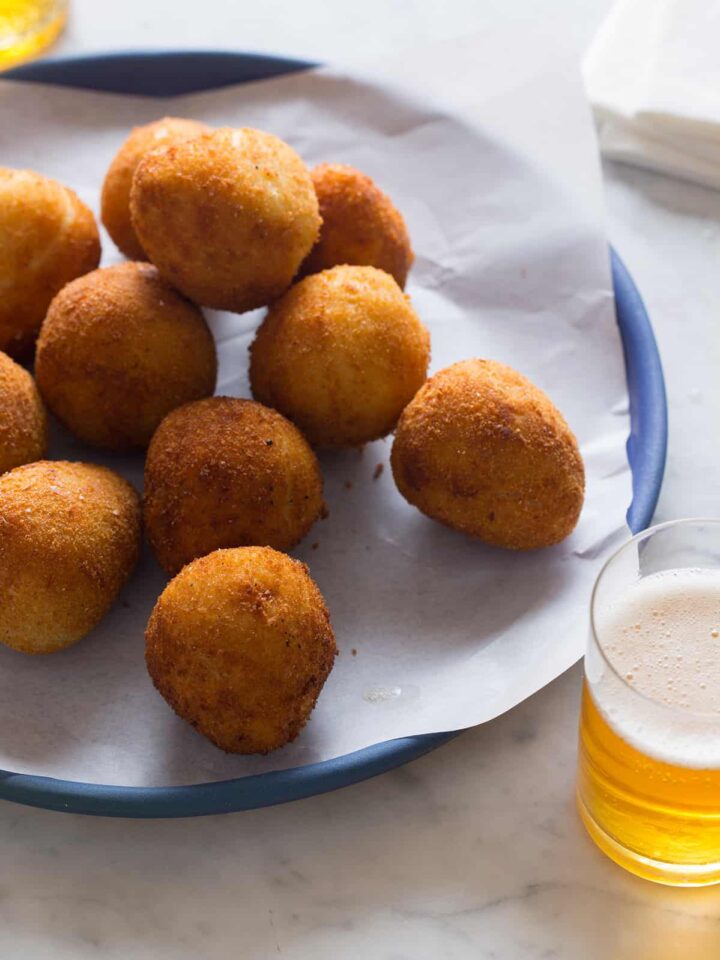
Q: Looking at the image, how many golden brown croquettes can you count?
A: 11